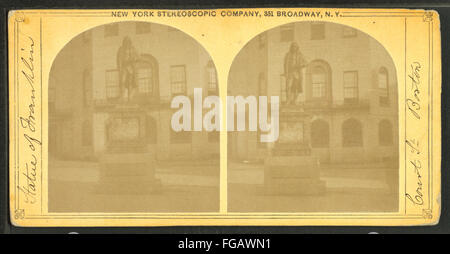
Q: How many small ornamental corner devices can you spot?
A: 4